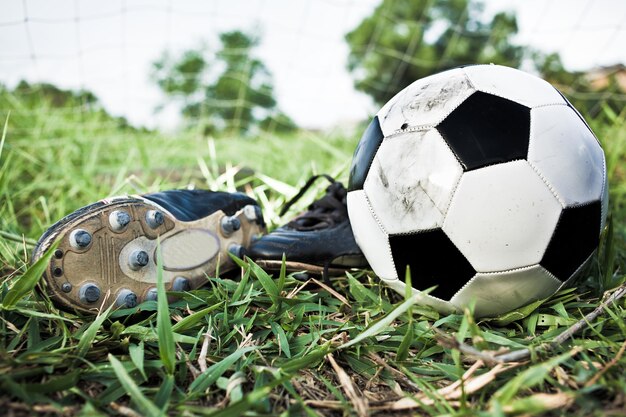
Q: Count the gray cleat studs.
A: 11